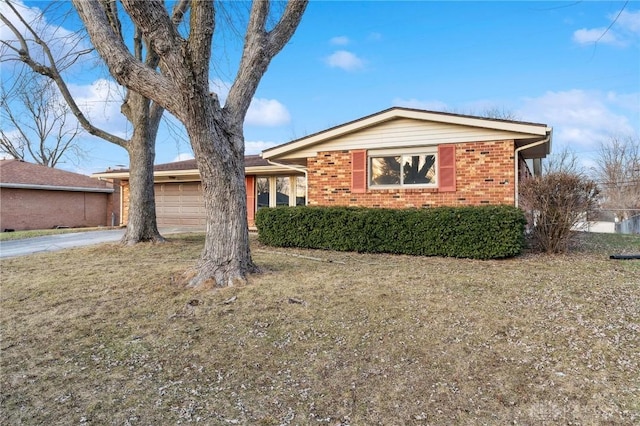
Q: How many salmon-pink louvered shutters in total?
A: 2